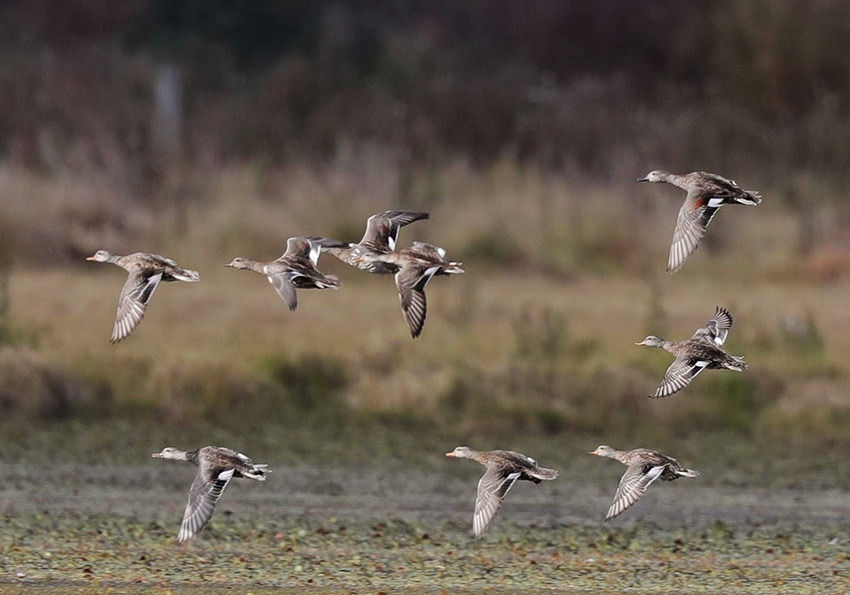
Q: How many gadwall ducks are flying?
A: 9